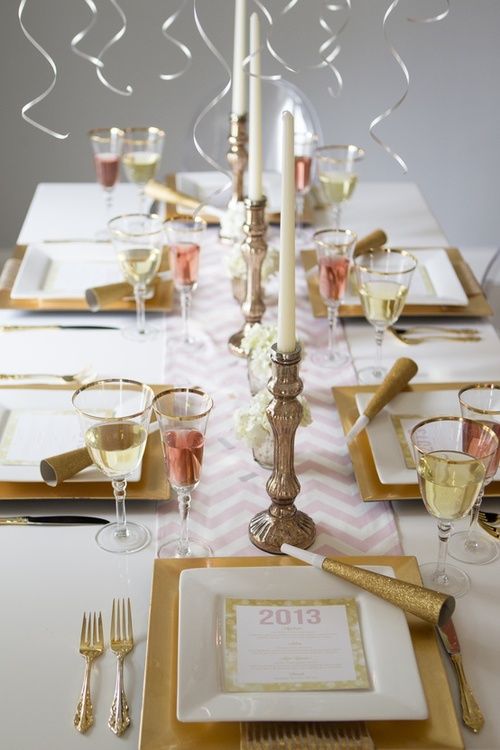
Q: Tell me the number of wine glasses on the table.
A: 12